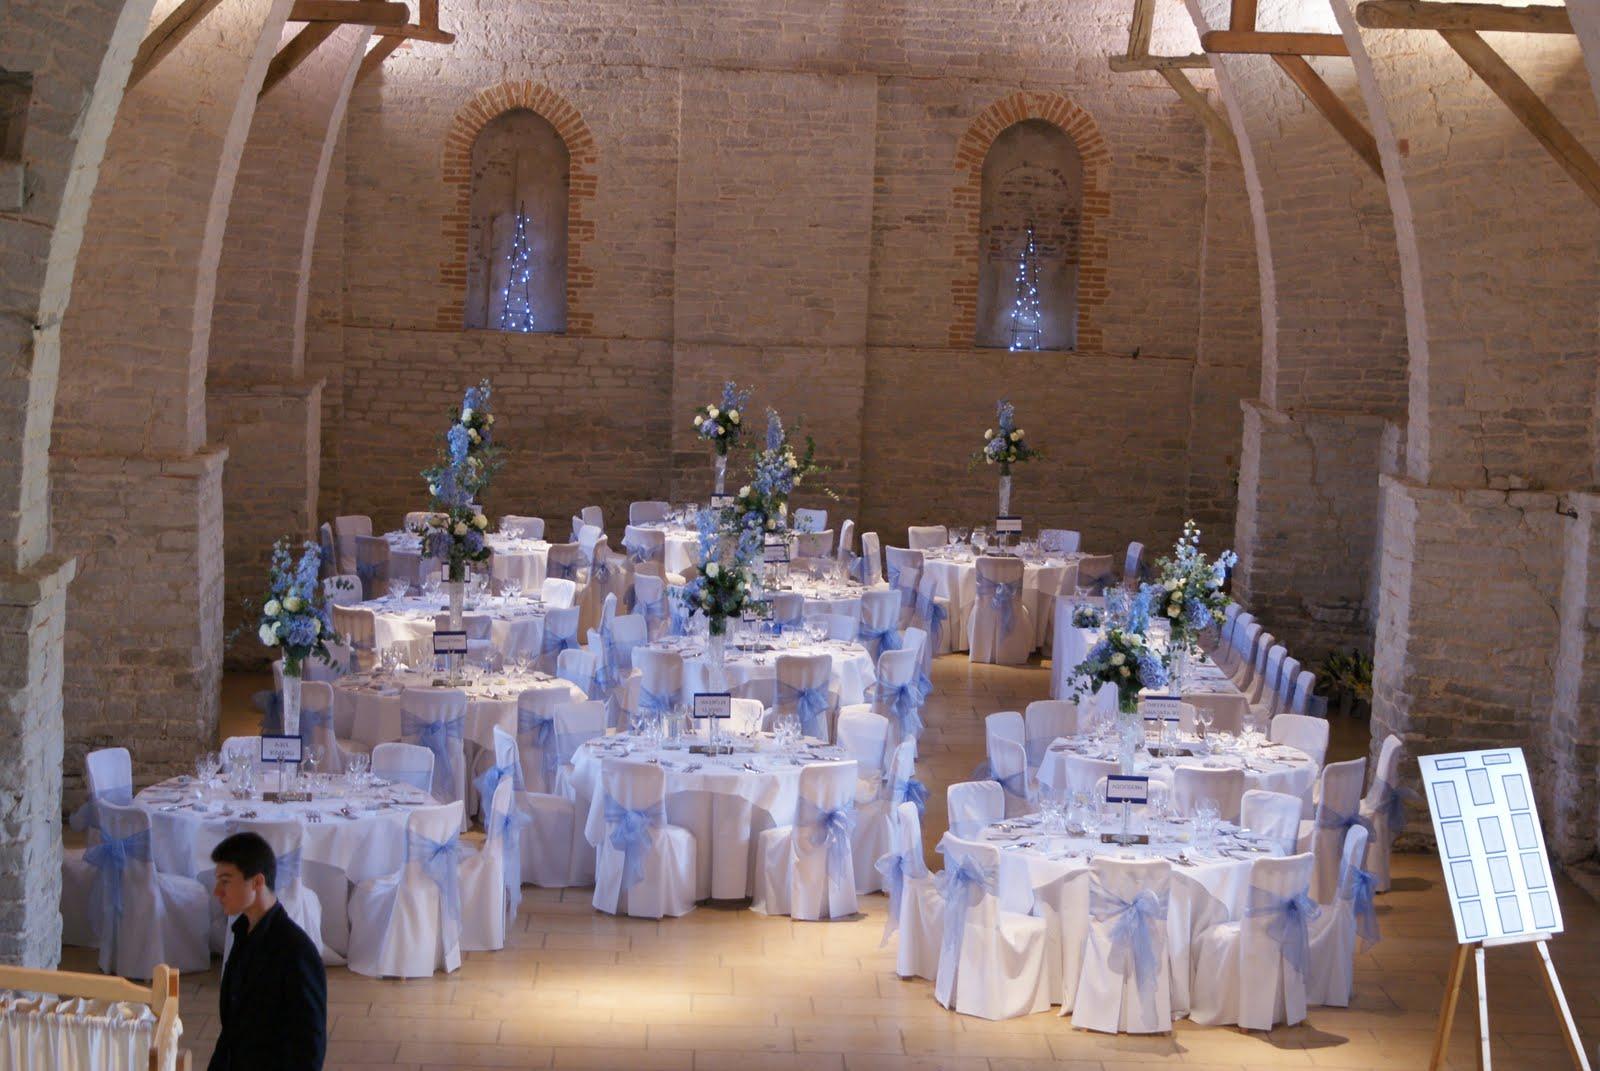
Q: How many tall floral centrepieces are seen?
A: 11